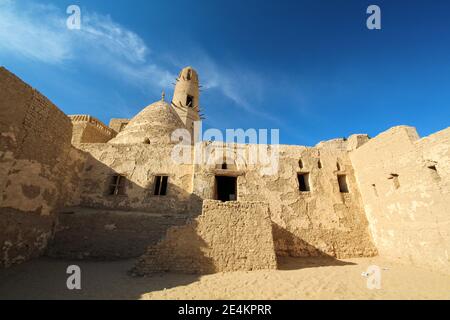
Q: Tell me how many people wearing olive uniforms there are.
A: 0